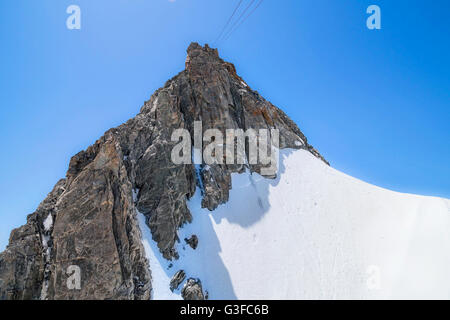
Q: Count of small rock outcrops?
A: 3